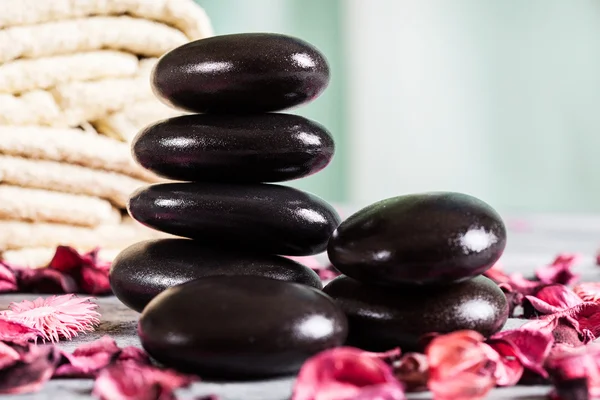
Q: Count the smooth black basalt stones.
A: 7